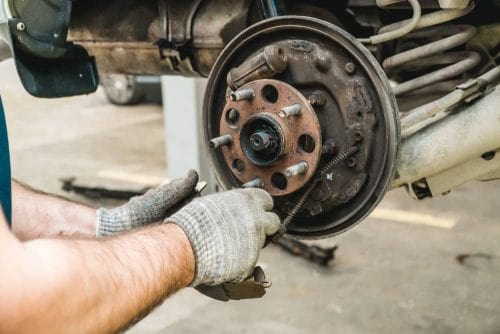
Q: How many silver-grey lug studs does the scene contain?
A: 5